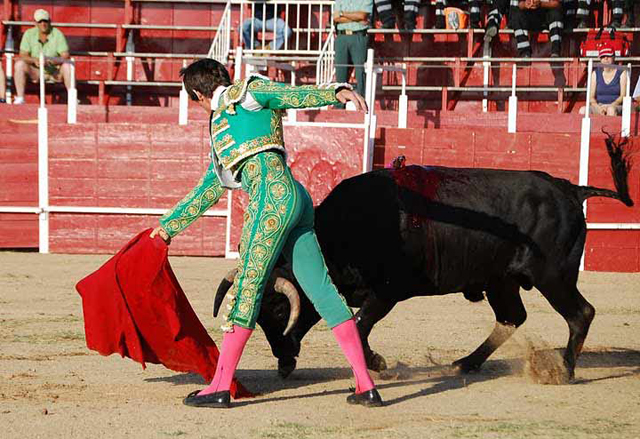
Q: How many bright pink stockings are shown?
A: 2